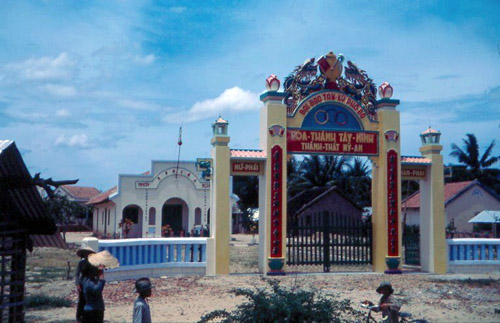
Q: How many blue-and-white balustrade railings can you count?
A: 2